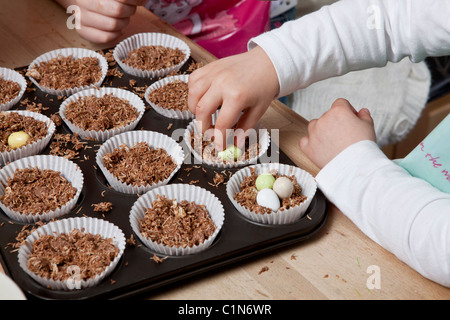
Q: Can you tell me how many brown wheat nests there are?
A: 12